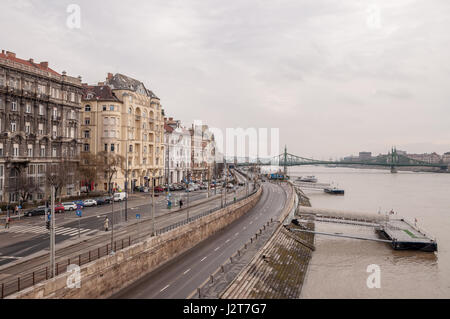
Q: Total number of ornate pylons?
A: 2